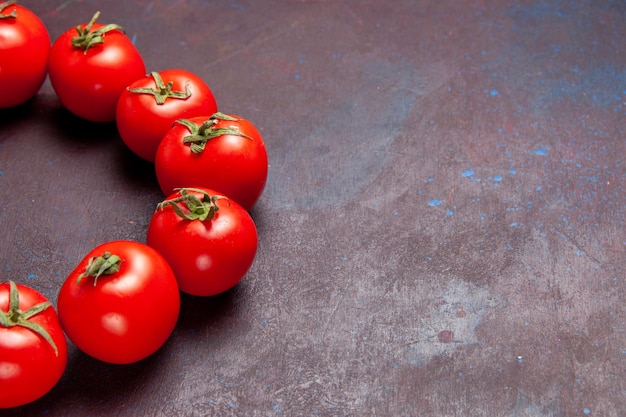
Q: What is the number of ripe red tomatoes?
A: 7